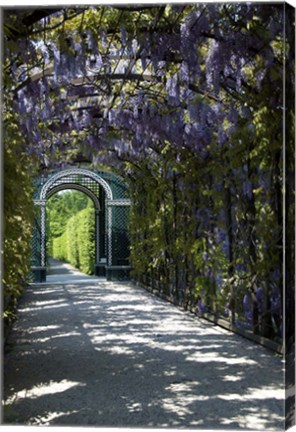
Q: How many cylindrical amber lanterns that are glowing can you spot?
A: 0